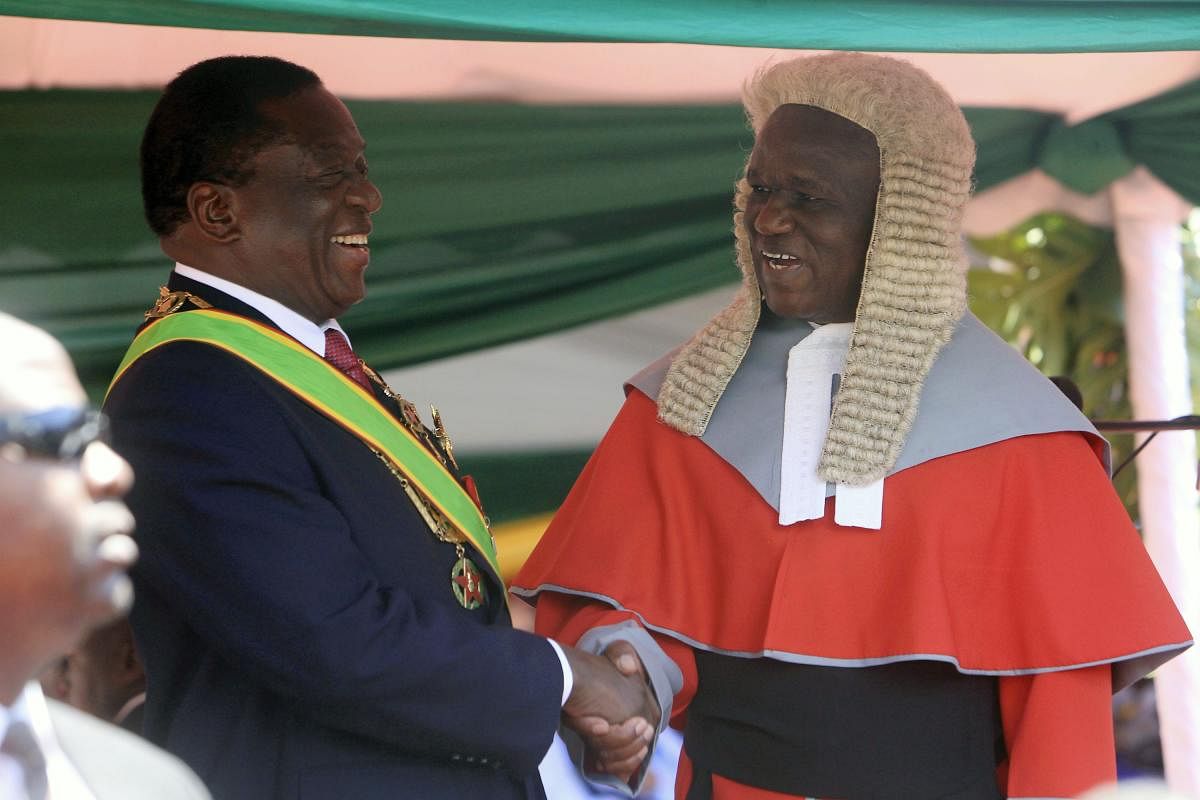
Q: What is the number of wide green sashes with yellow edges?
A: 1